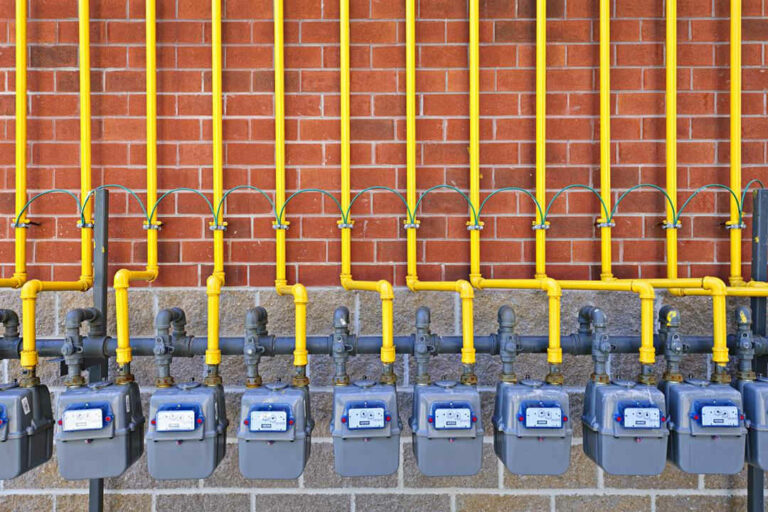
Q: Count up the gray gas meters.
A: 10